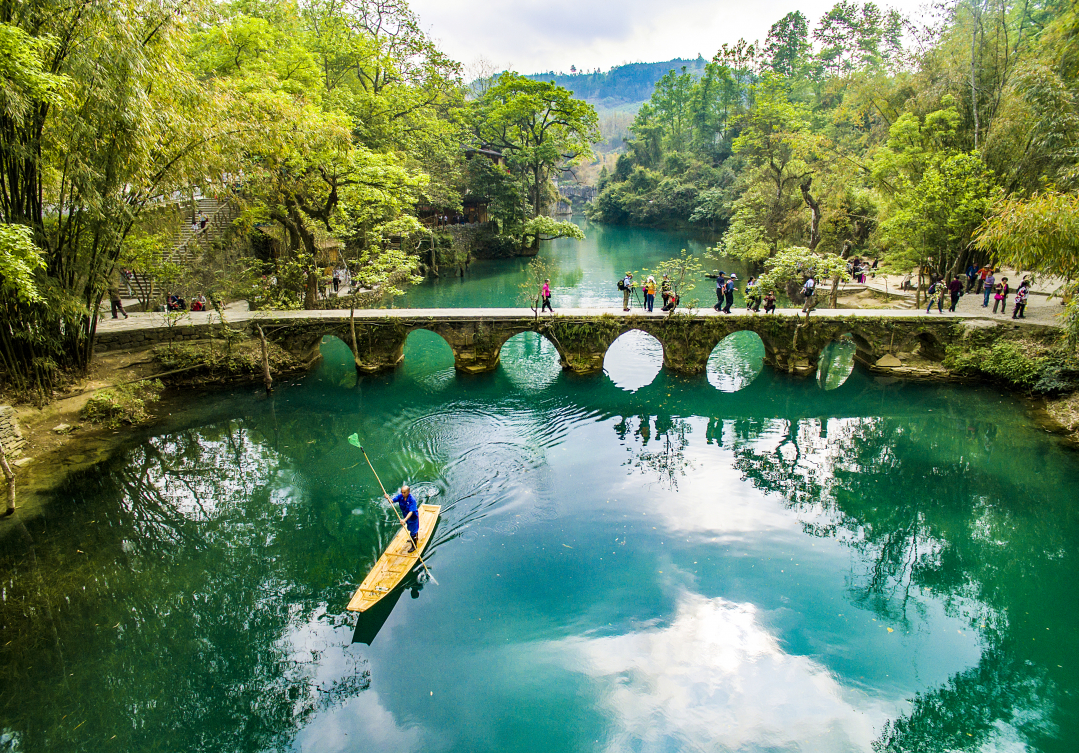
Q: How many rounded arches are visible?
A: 7